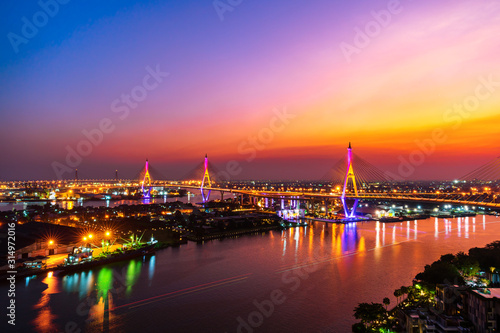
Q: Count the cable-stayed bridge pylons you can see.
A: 3